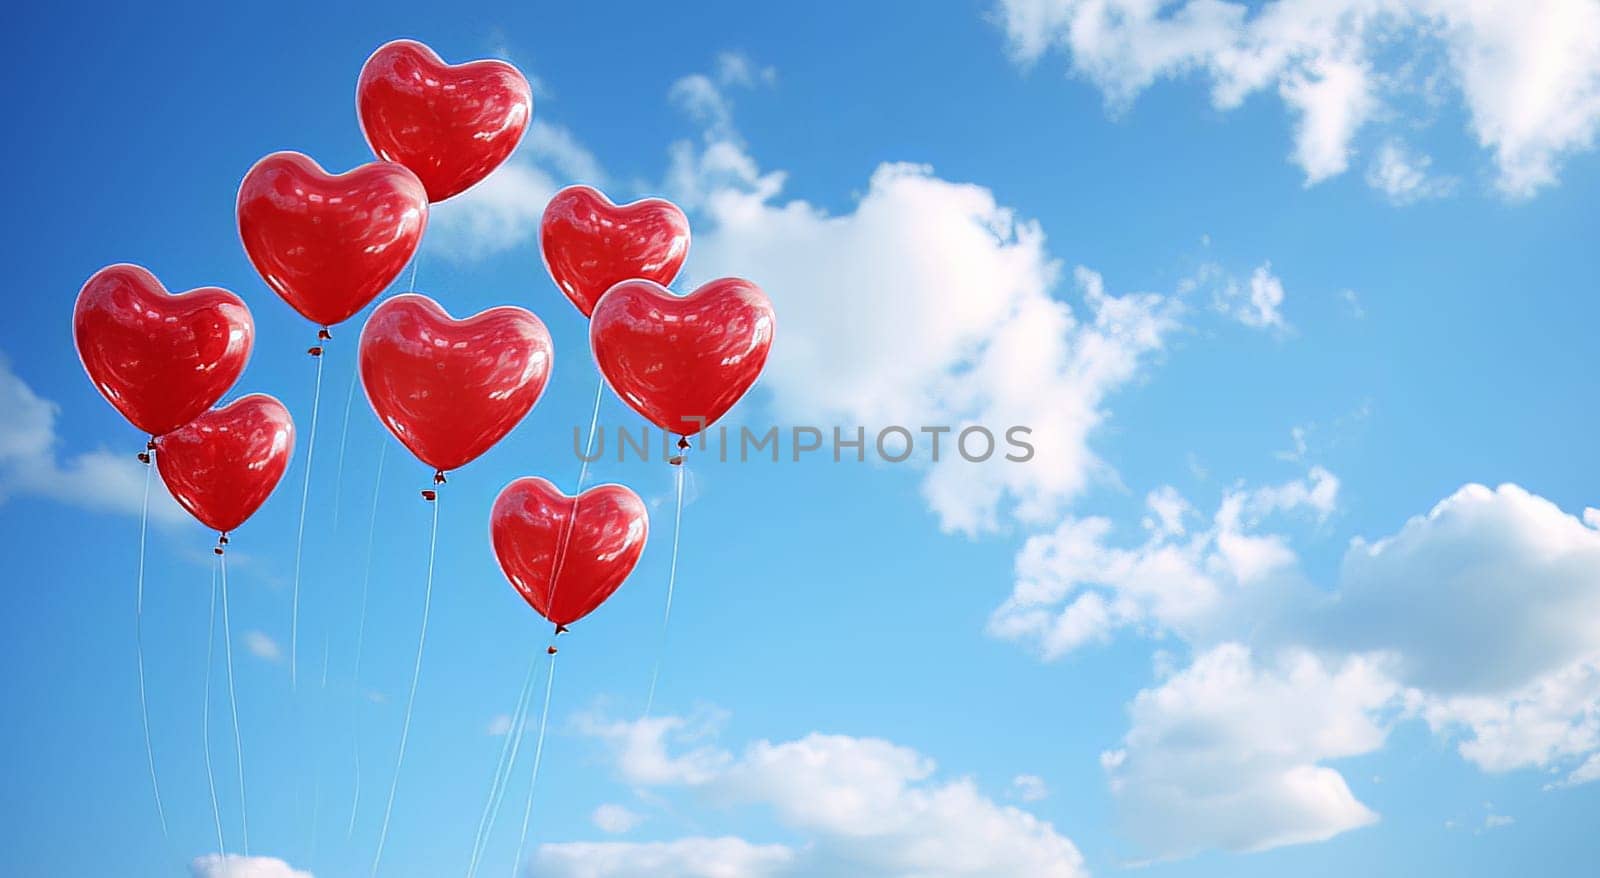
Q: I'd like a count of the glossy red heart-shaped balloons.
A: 8